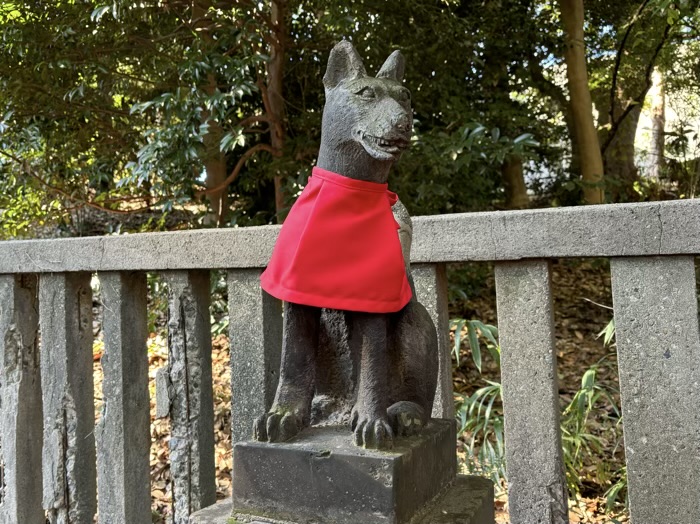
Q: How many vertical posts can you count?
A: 8